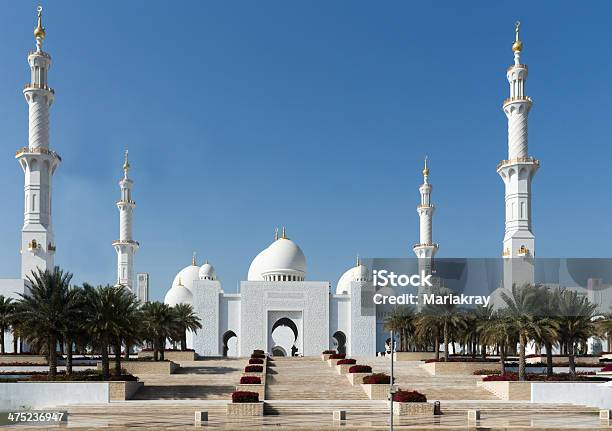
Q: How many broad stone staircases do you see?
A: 3